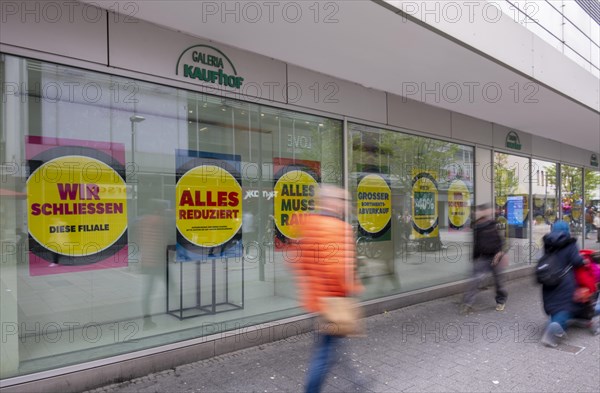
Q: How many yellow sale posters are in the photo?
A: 6